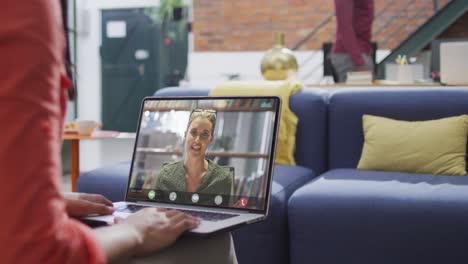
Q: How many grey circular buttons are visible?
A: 3